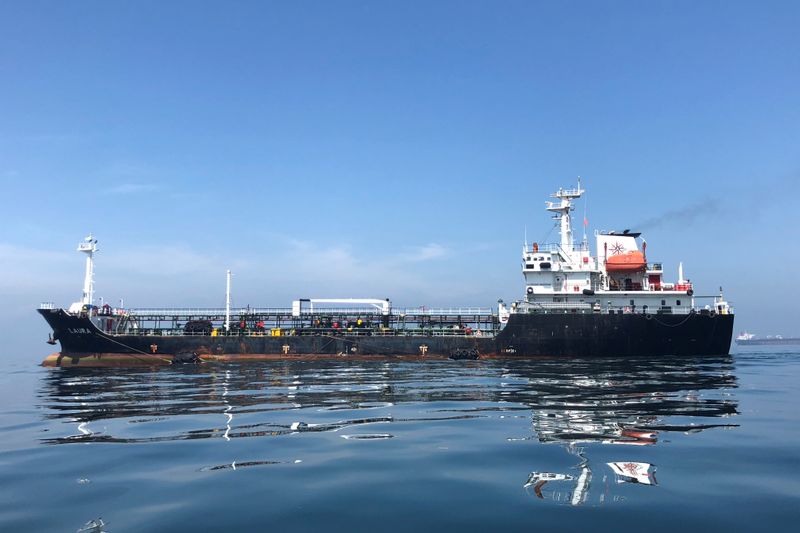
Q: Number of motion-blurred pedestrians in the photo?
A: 0